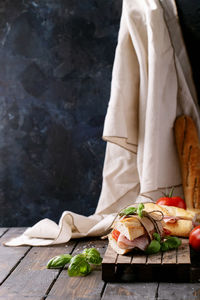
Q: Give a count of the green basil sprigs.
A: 3